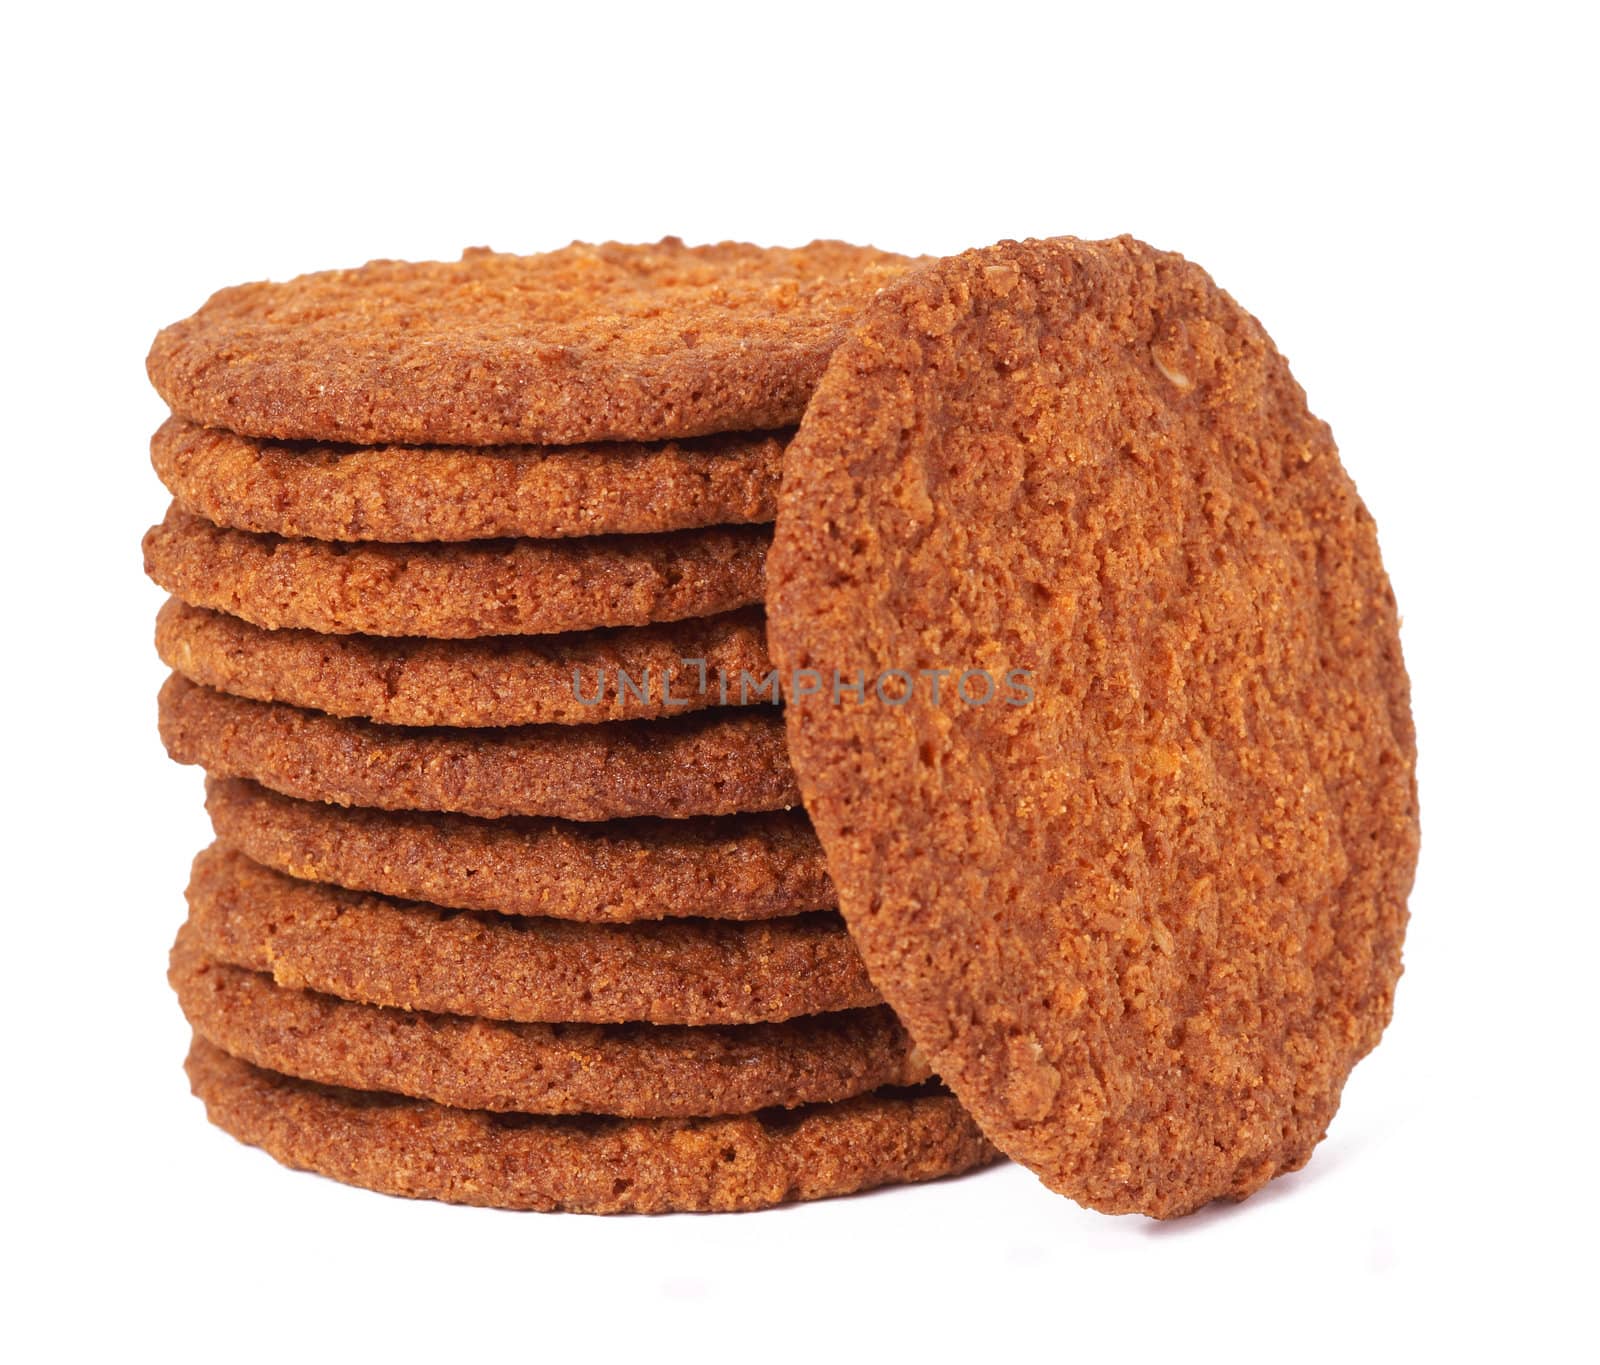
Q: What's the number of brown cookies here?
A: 10